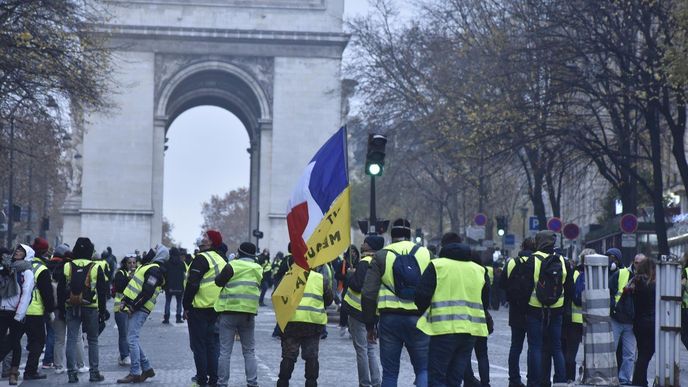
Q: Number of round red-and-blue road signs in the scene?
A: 4